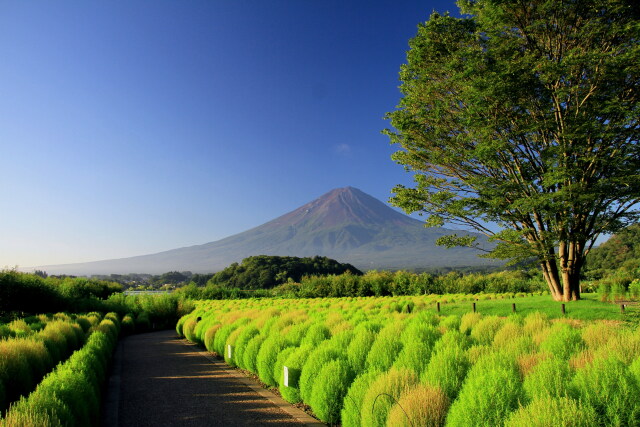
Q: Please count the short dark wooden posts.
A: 6